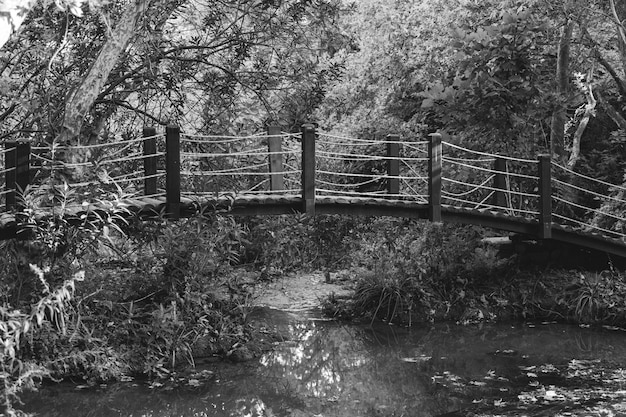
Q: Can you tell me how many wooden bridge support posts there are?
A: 10